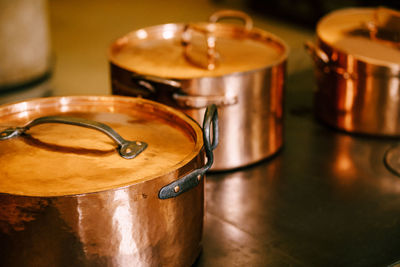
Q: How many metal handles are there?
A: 7